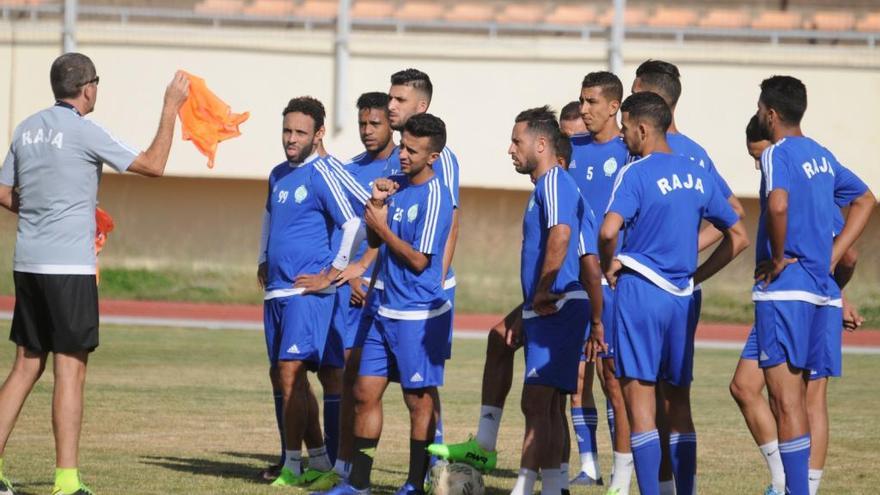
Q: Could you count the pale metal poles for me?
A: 3